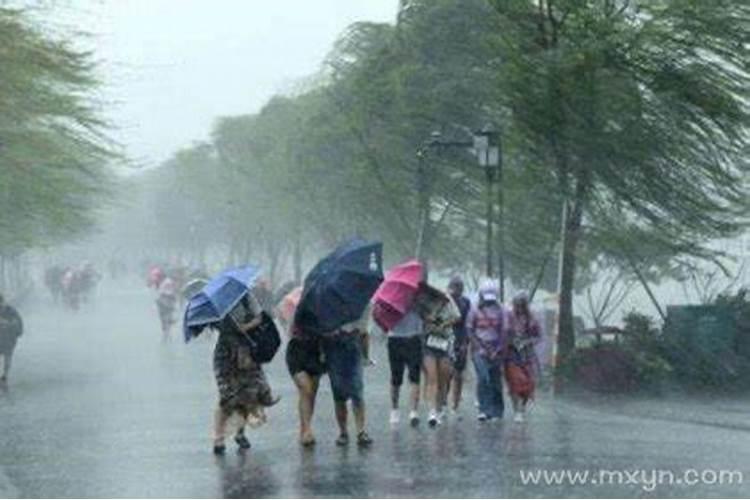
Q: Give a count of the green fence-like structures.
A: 1